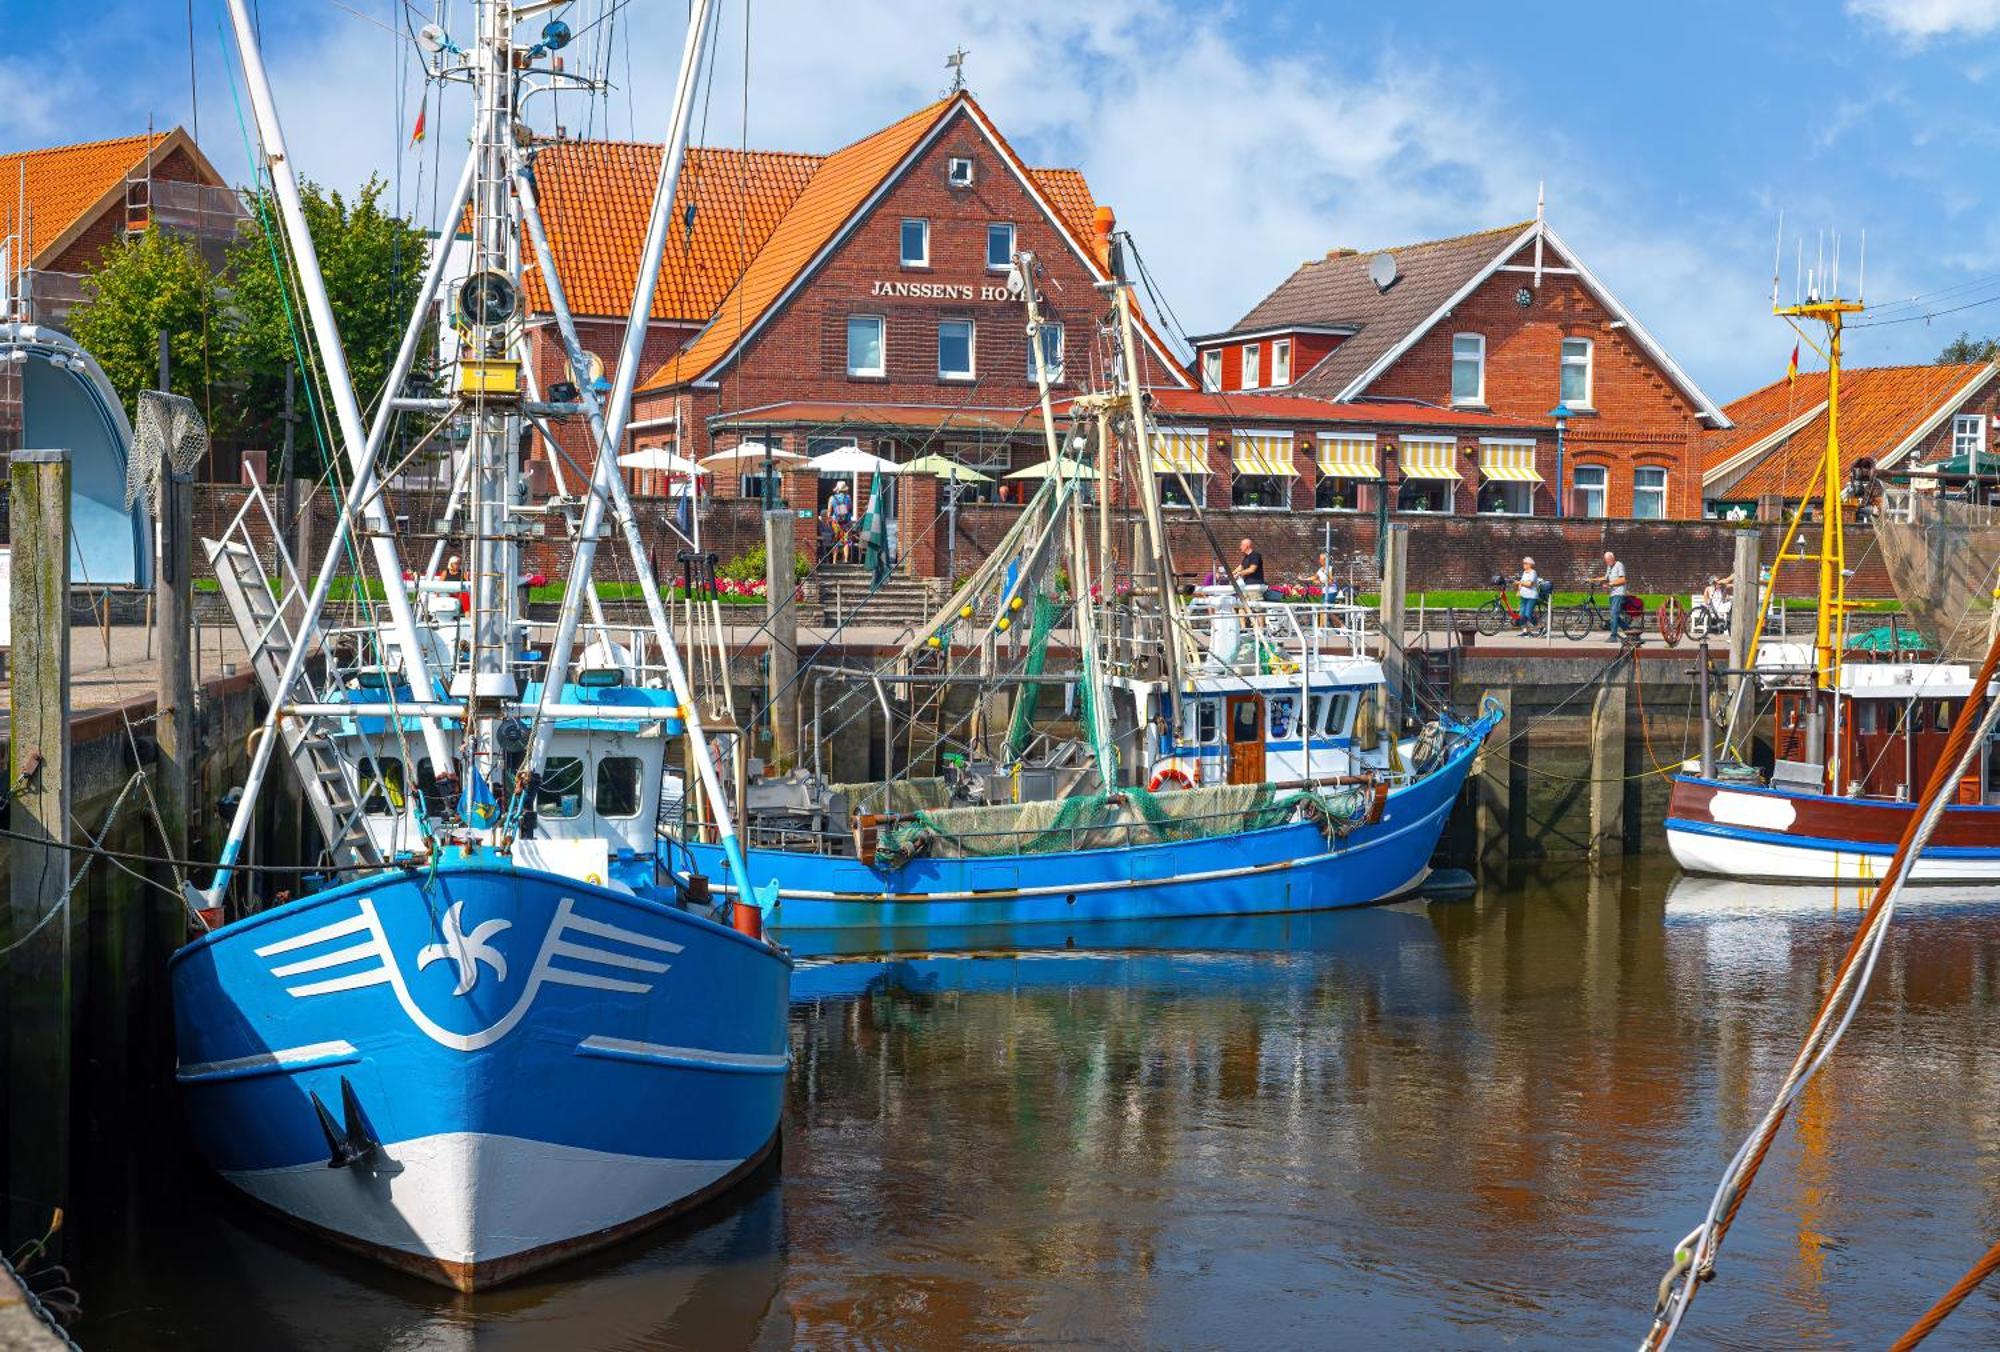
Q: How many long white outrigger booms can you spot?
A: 2